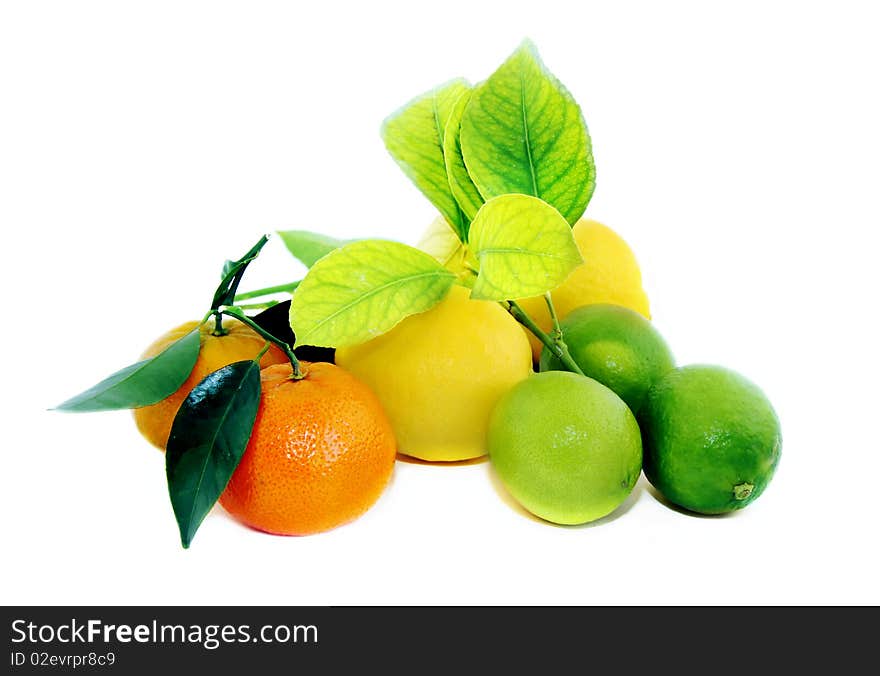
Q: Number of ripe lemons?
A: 2